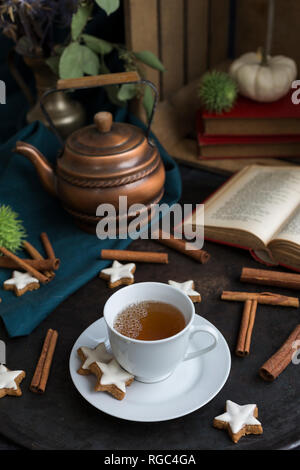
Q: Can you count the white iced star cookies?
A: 7